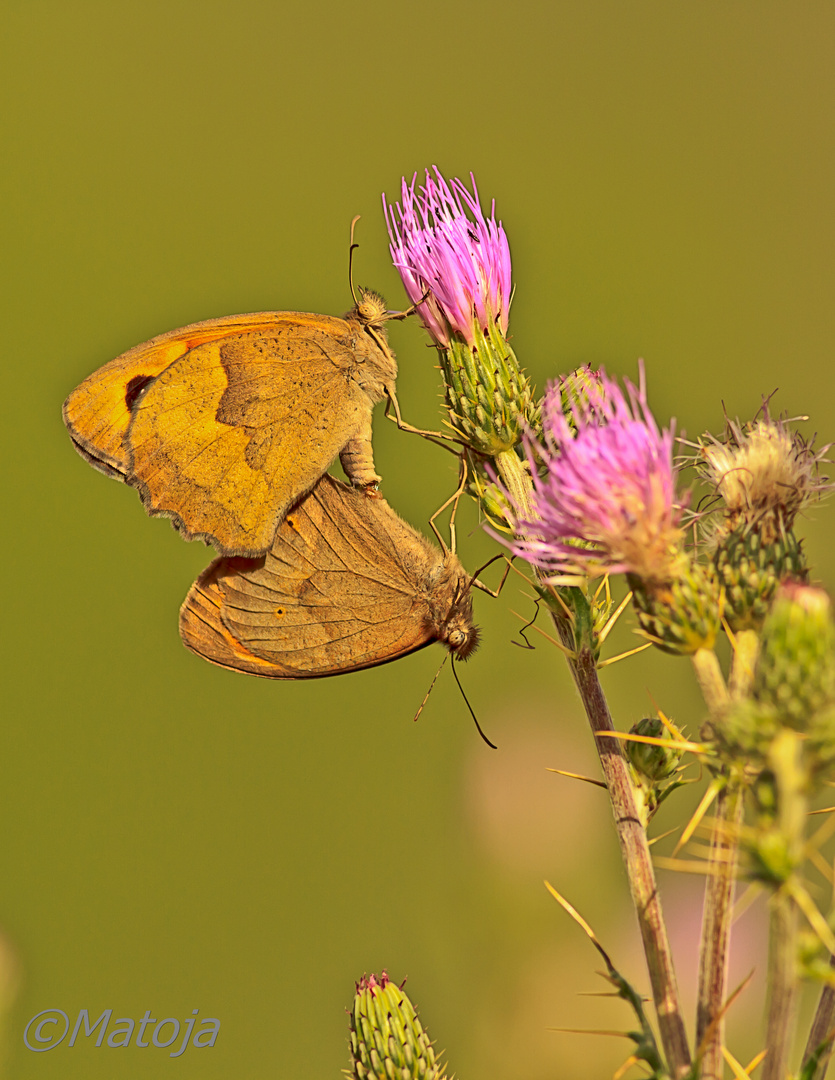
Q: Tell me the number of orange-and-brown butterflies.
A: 2